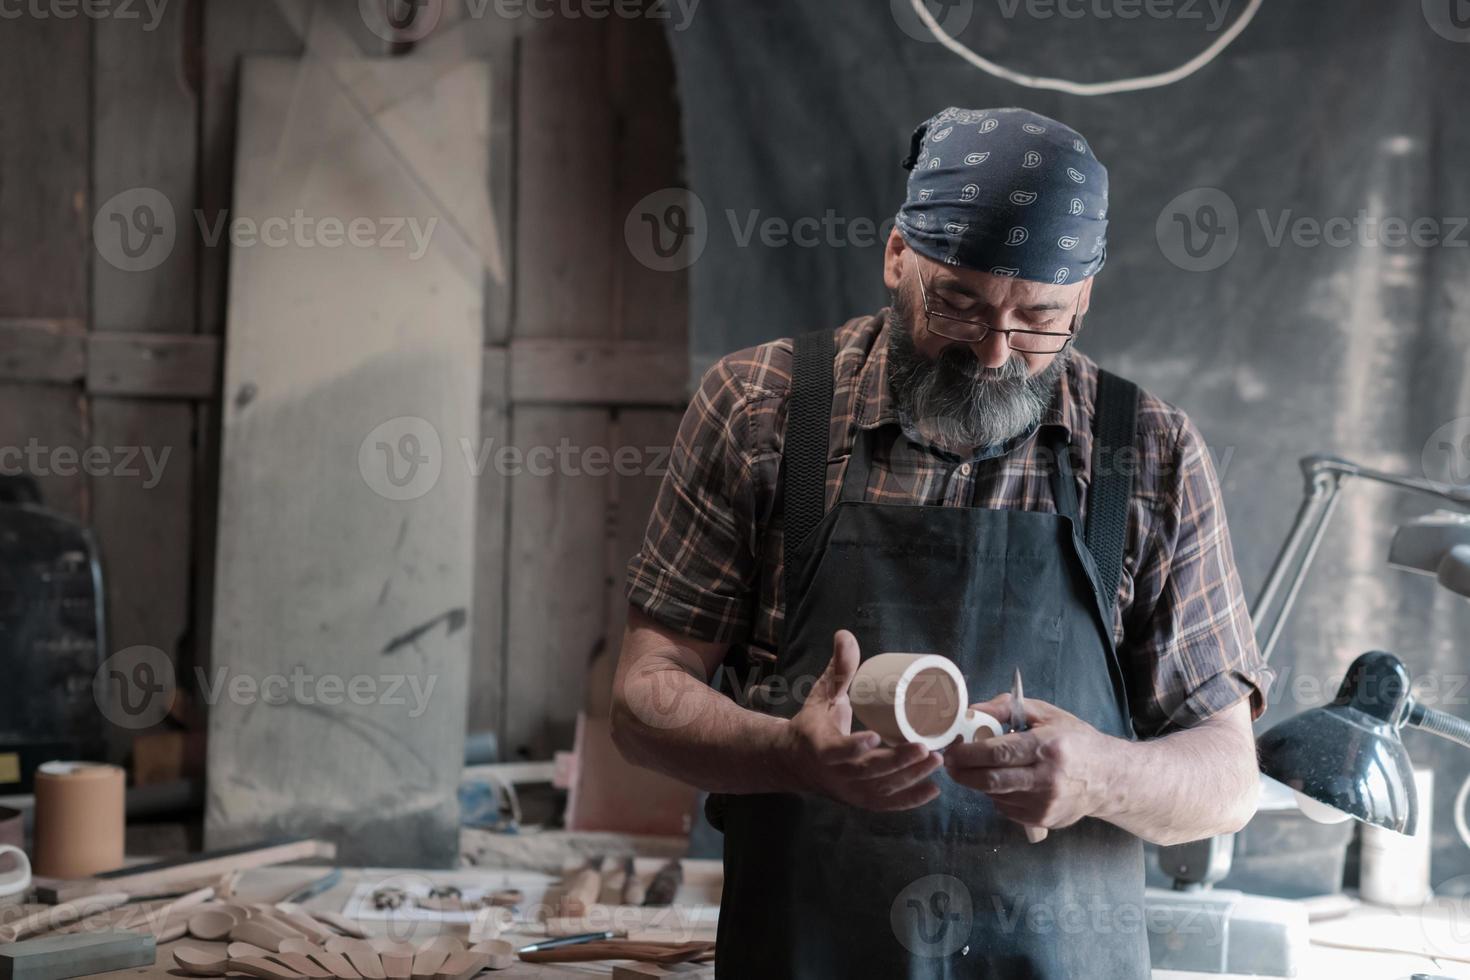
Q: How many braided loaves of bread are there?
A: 0